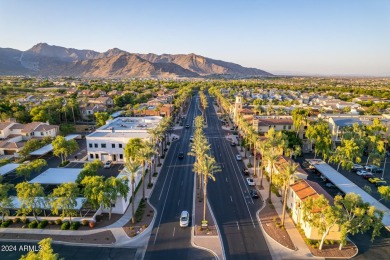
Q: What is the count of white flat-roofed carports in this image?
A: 5